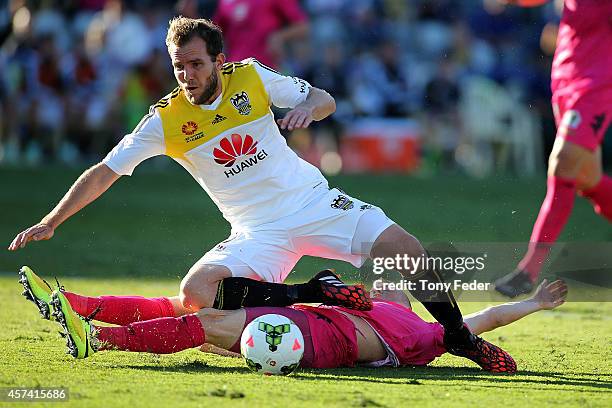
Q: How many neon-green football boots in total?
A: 2